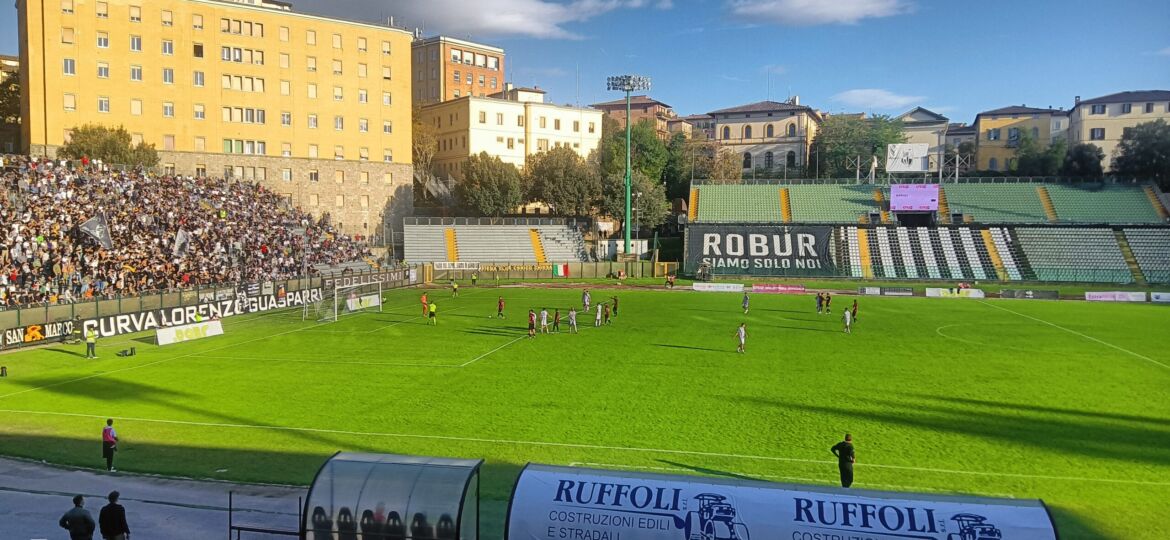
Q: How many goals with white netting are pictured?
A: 1